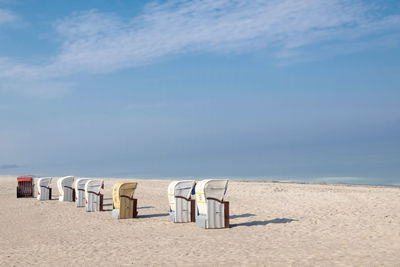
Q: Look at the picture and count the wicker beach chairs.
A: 8